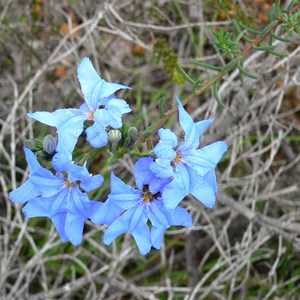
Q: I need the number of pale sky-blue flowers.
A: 4